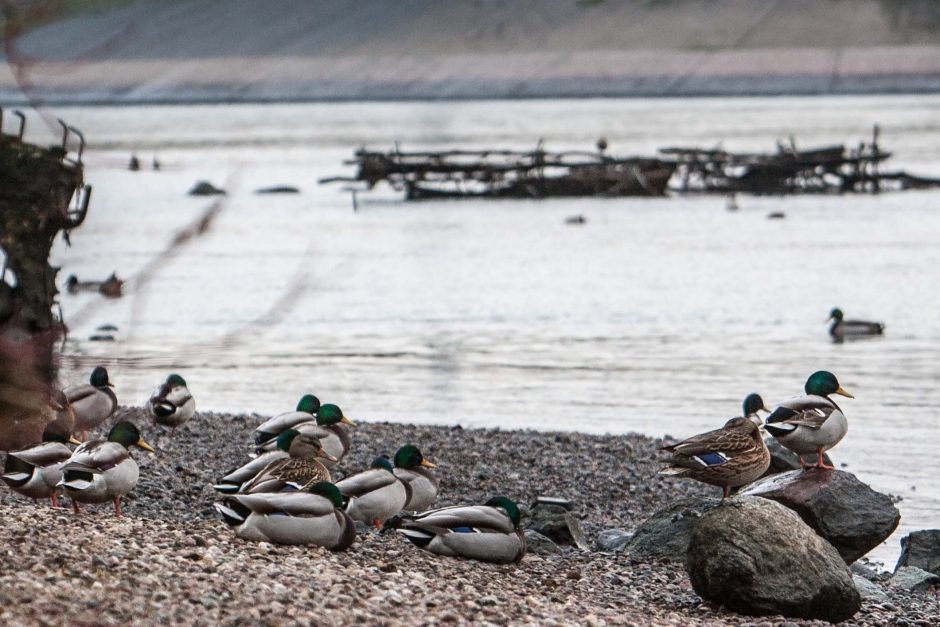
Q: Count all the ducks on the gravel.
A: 13